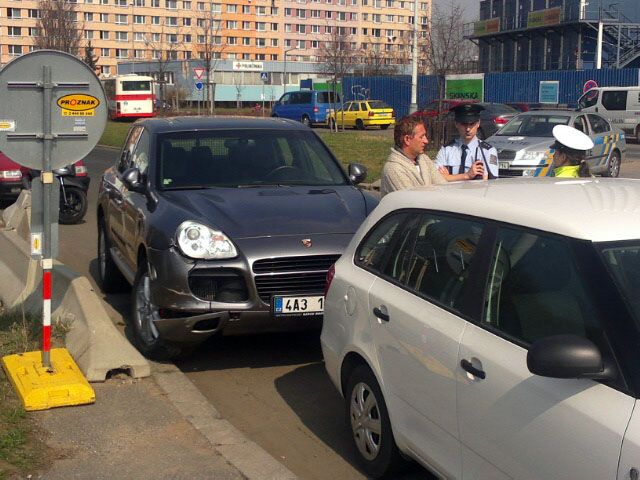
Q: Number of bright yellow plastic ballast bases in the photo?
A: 1